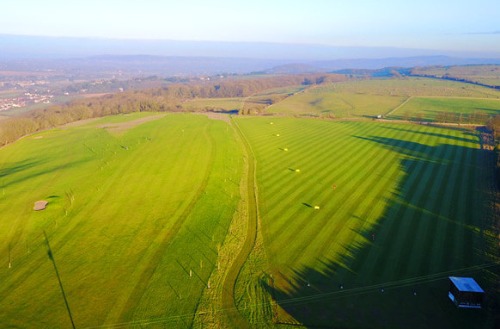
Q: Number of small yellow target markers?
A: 5